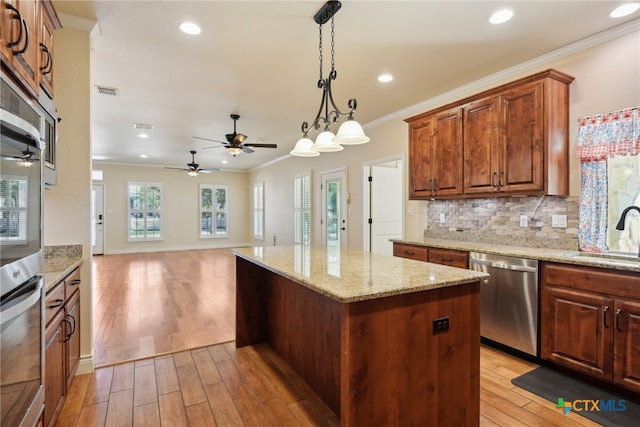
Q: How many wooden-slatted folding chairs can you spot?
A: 0